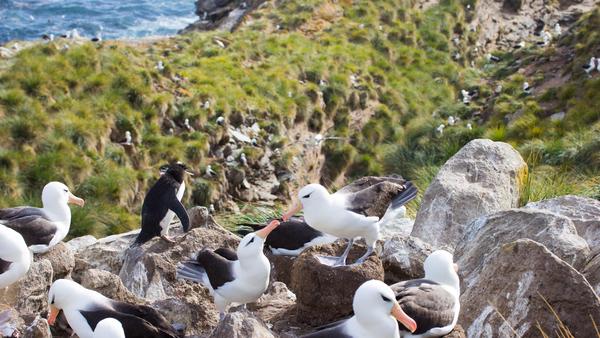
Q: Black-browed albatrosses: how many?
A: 9